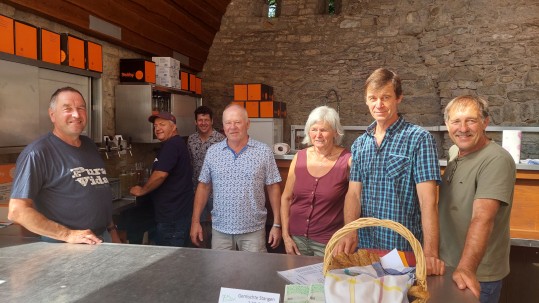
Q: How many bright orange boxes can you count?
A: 14